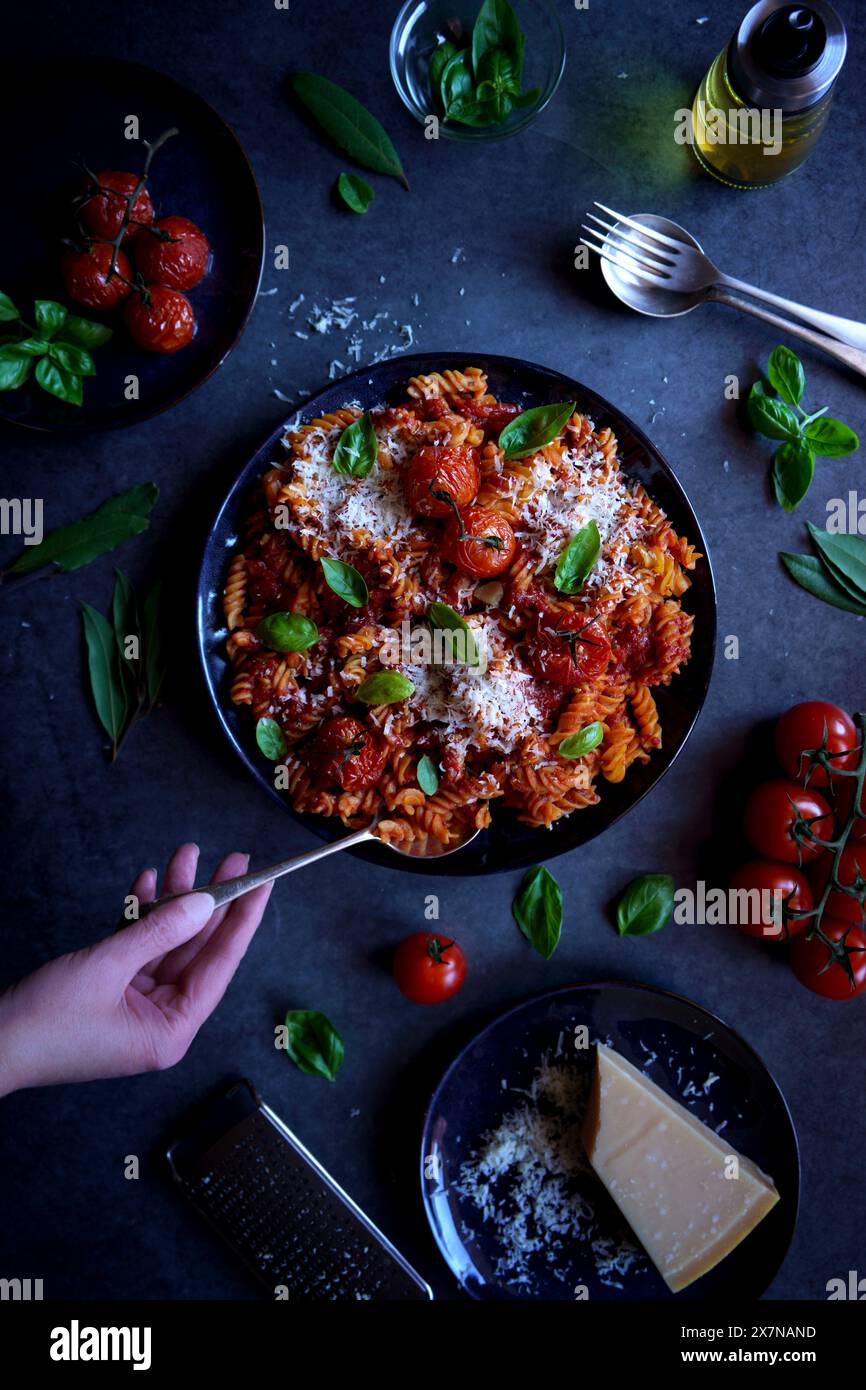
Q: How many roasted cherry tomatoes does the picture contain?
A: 8